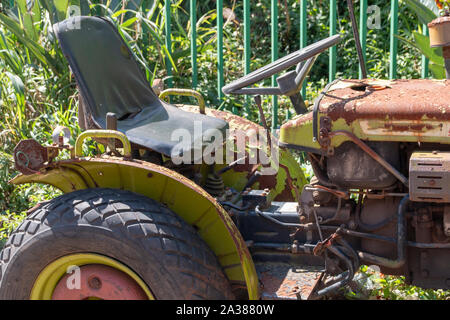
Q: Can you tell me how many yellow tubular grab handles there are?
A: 2